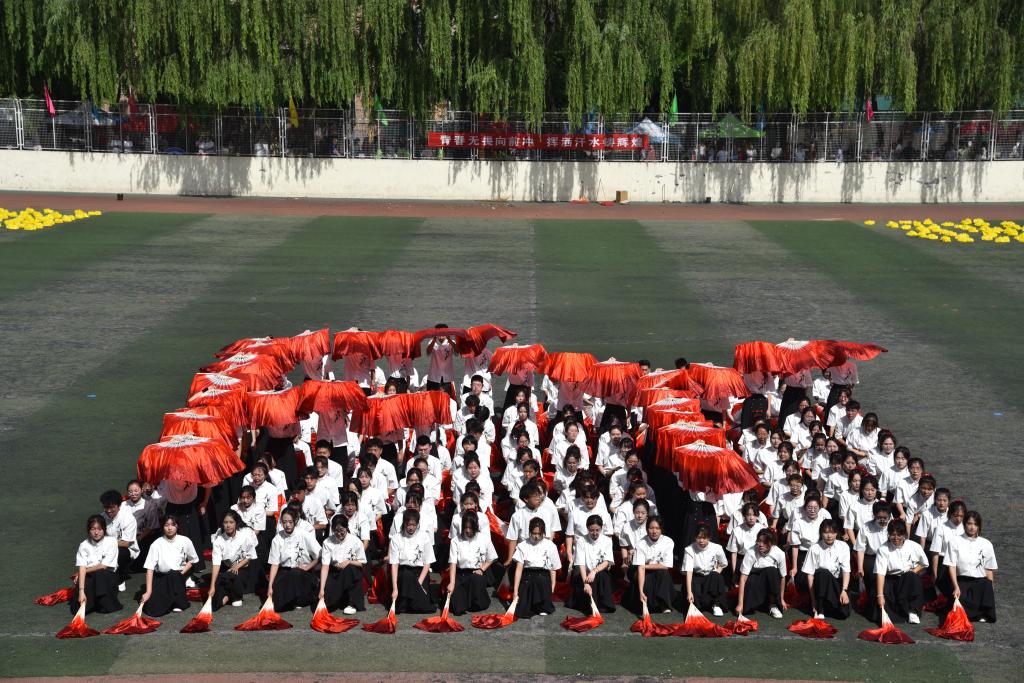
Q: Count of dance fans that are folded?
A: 15